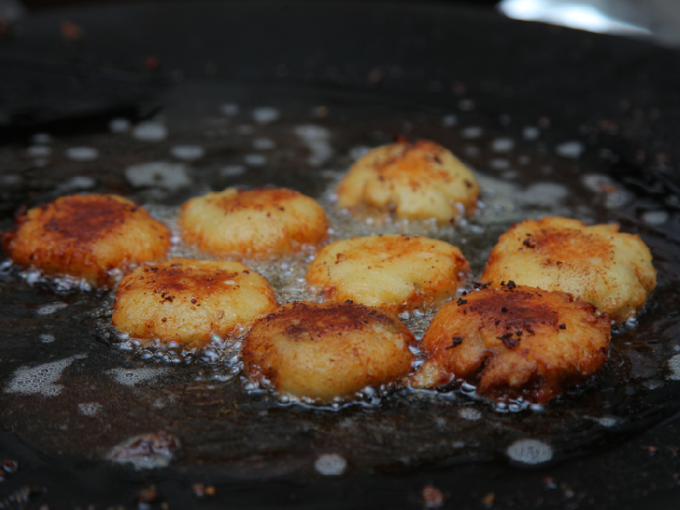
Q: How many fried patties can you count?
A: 8